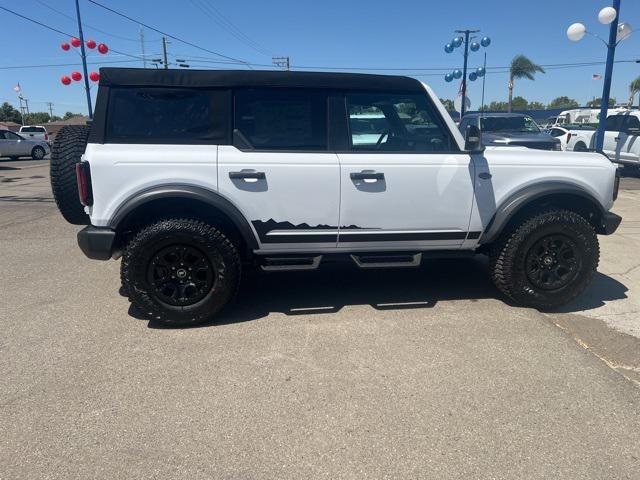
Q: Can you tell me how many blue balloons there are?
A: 8